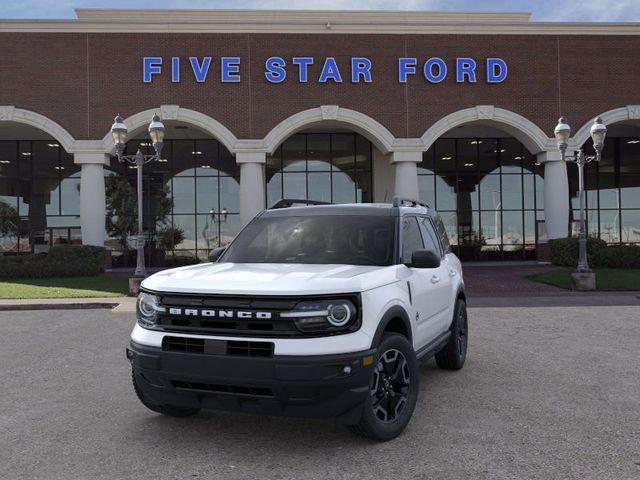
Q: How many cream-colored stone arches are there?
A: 5